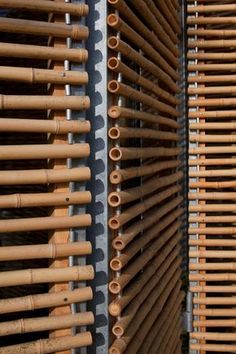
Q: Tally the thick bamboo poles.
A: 15